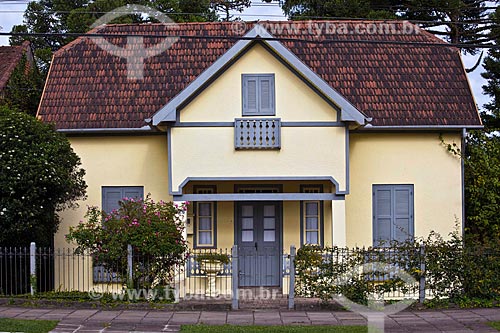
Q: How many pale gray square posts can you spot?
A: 5